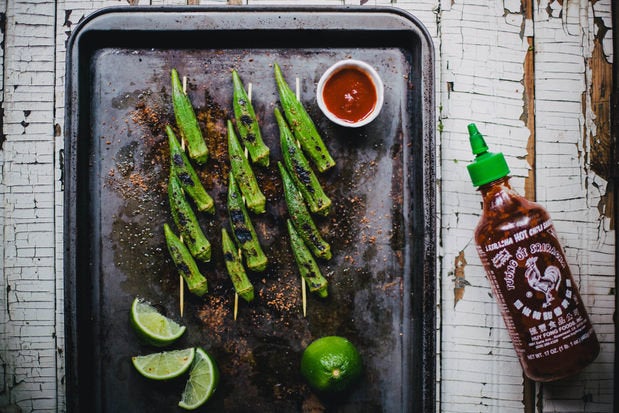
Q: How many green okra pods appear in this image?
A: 12